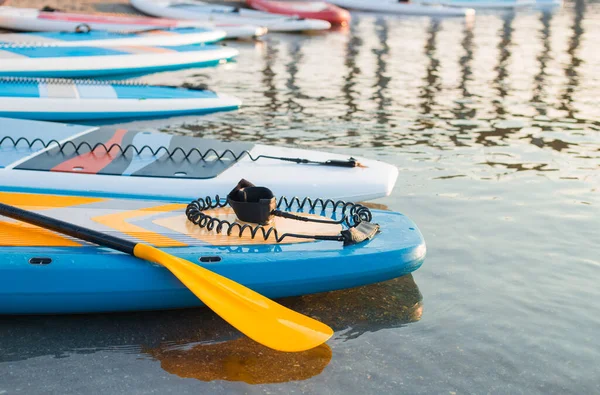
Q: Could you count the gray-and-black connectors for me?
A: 1